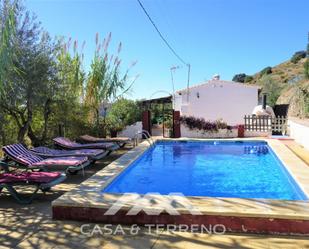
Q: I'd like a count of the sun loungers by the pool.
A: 5